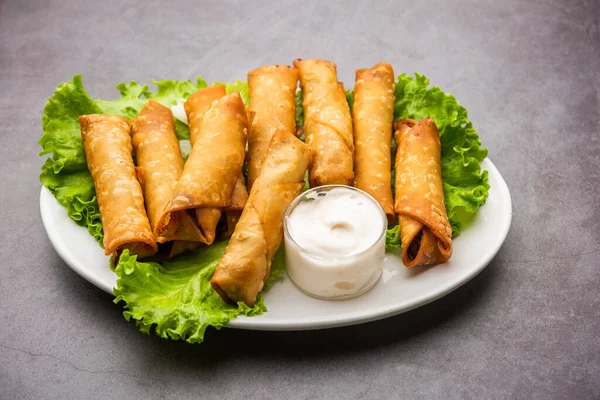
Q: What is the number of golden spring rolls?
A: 9